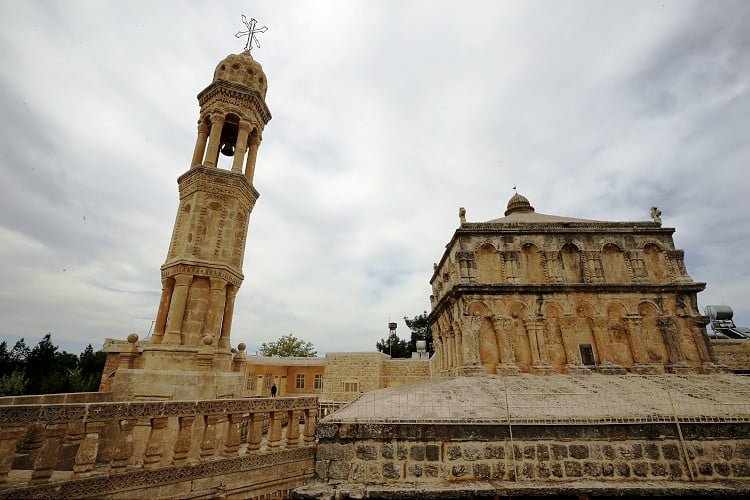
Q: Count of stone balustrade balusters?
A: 12